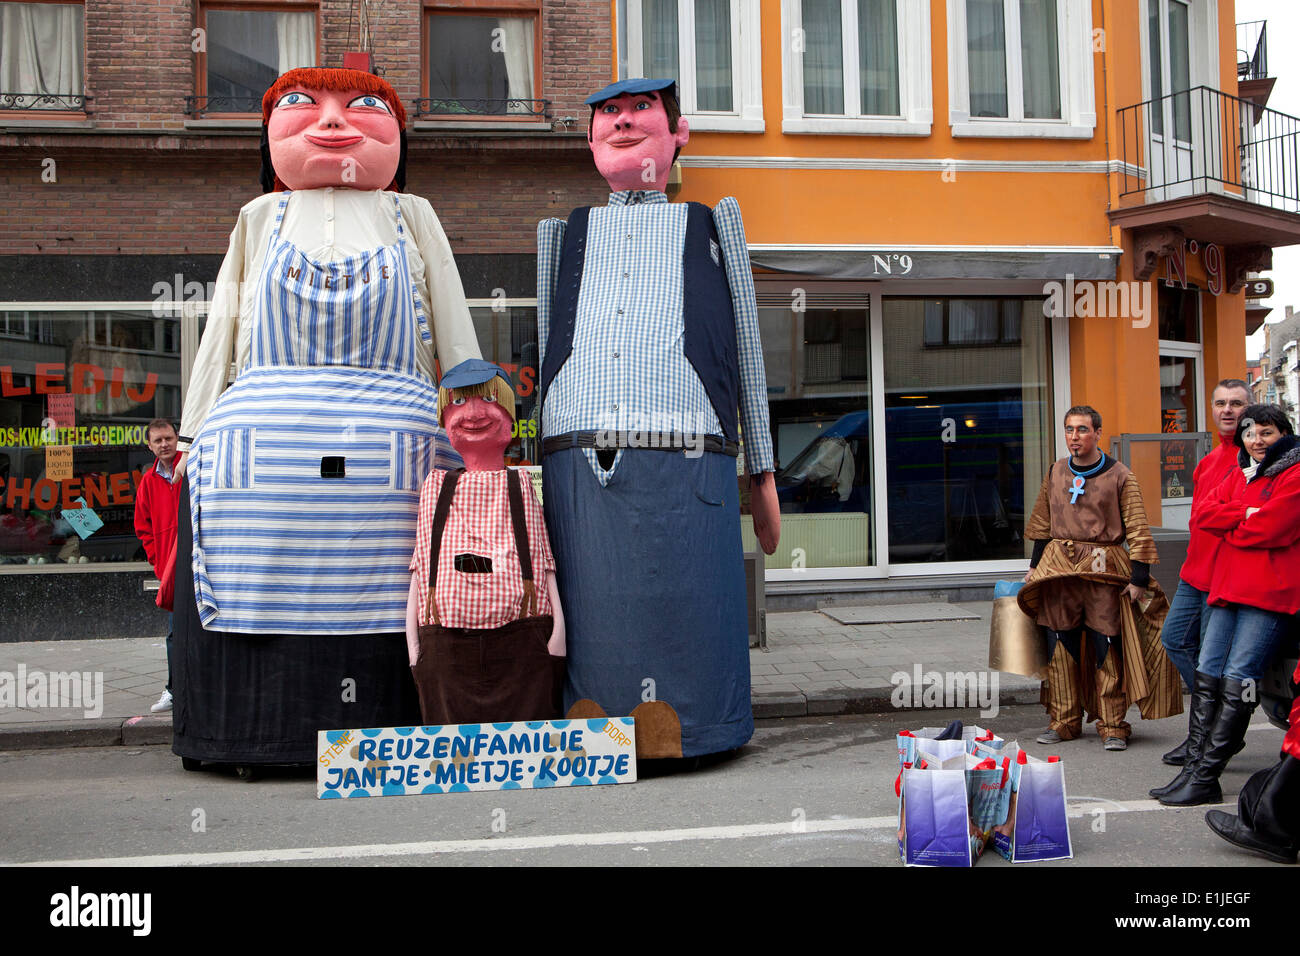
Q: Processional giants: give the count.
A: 3